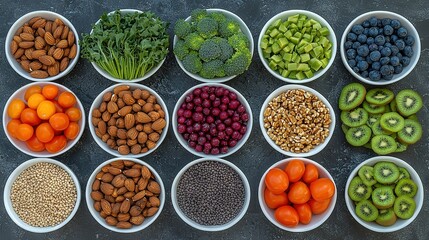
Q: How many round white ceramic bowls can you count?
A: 14